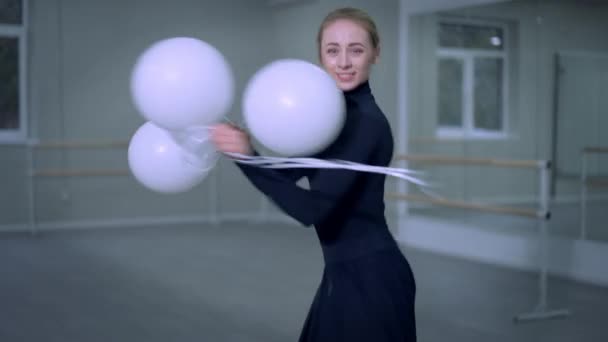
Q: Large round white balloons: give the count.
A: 3